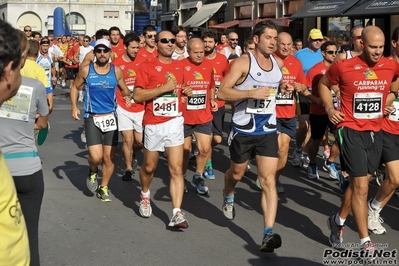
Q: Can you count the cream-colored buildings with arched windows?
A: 1